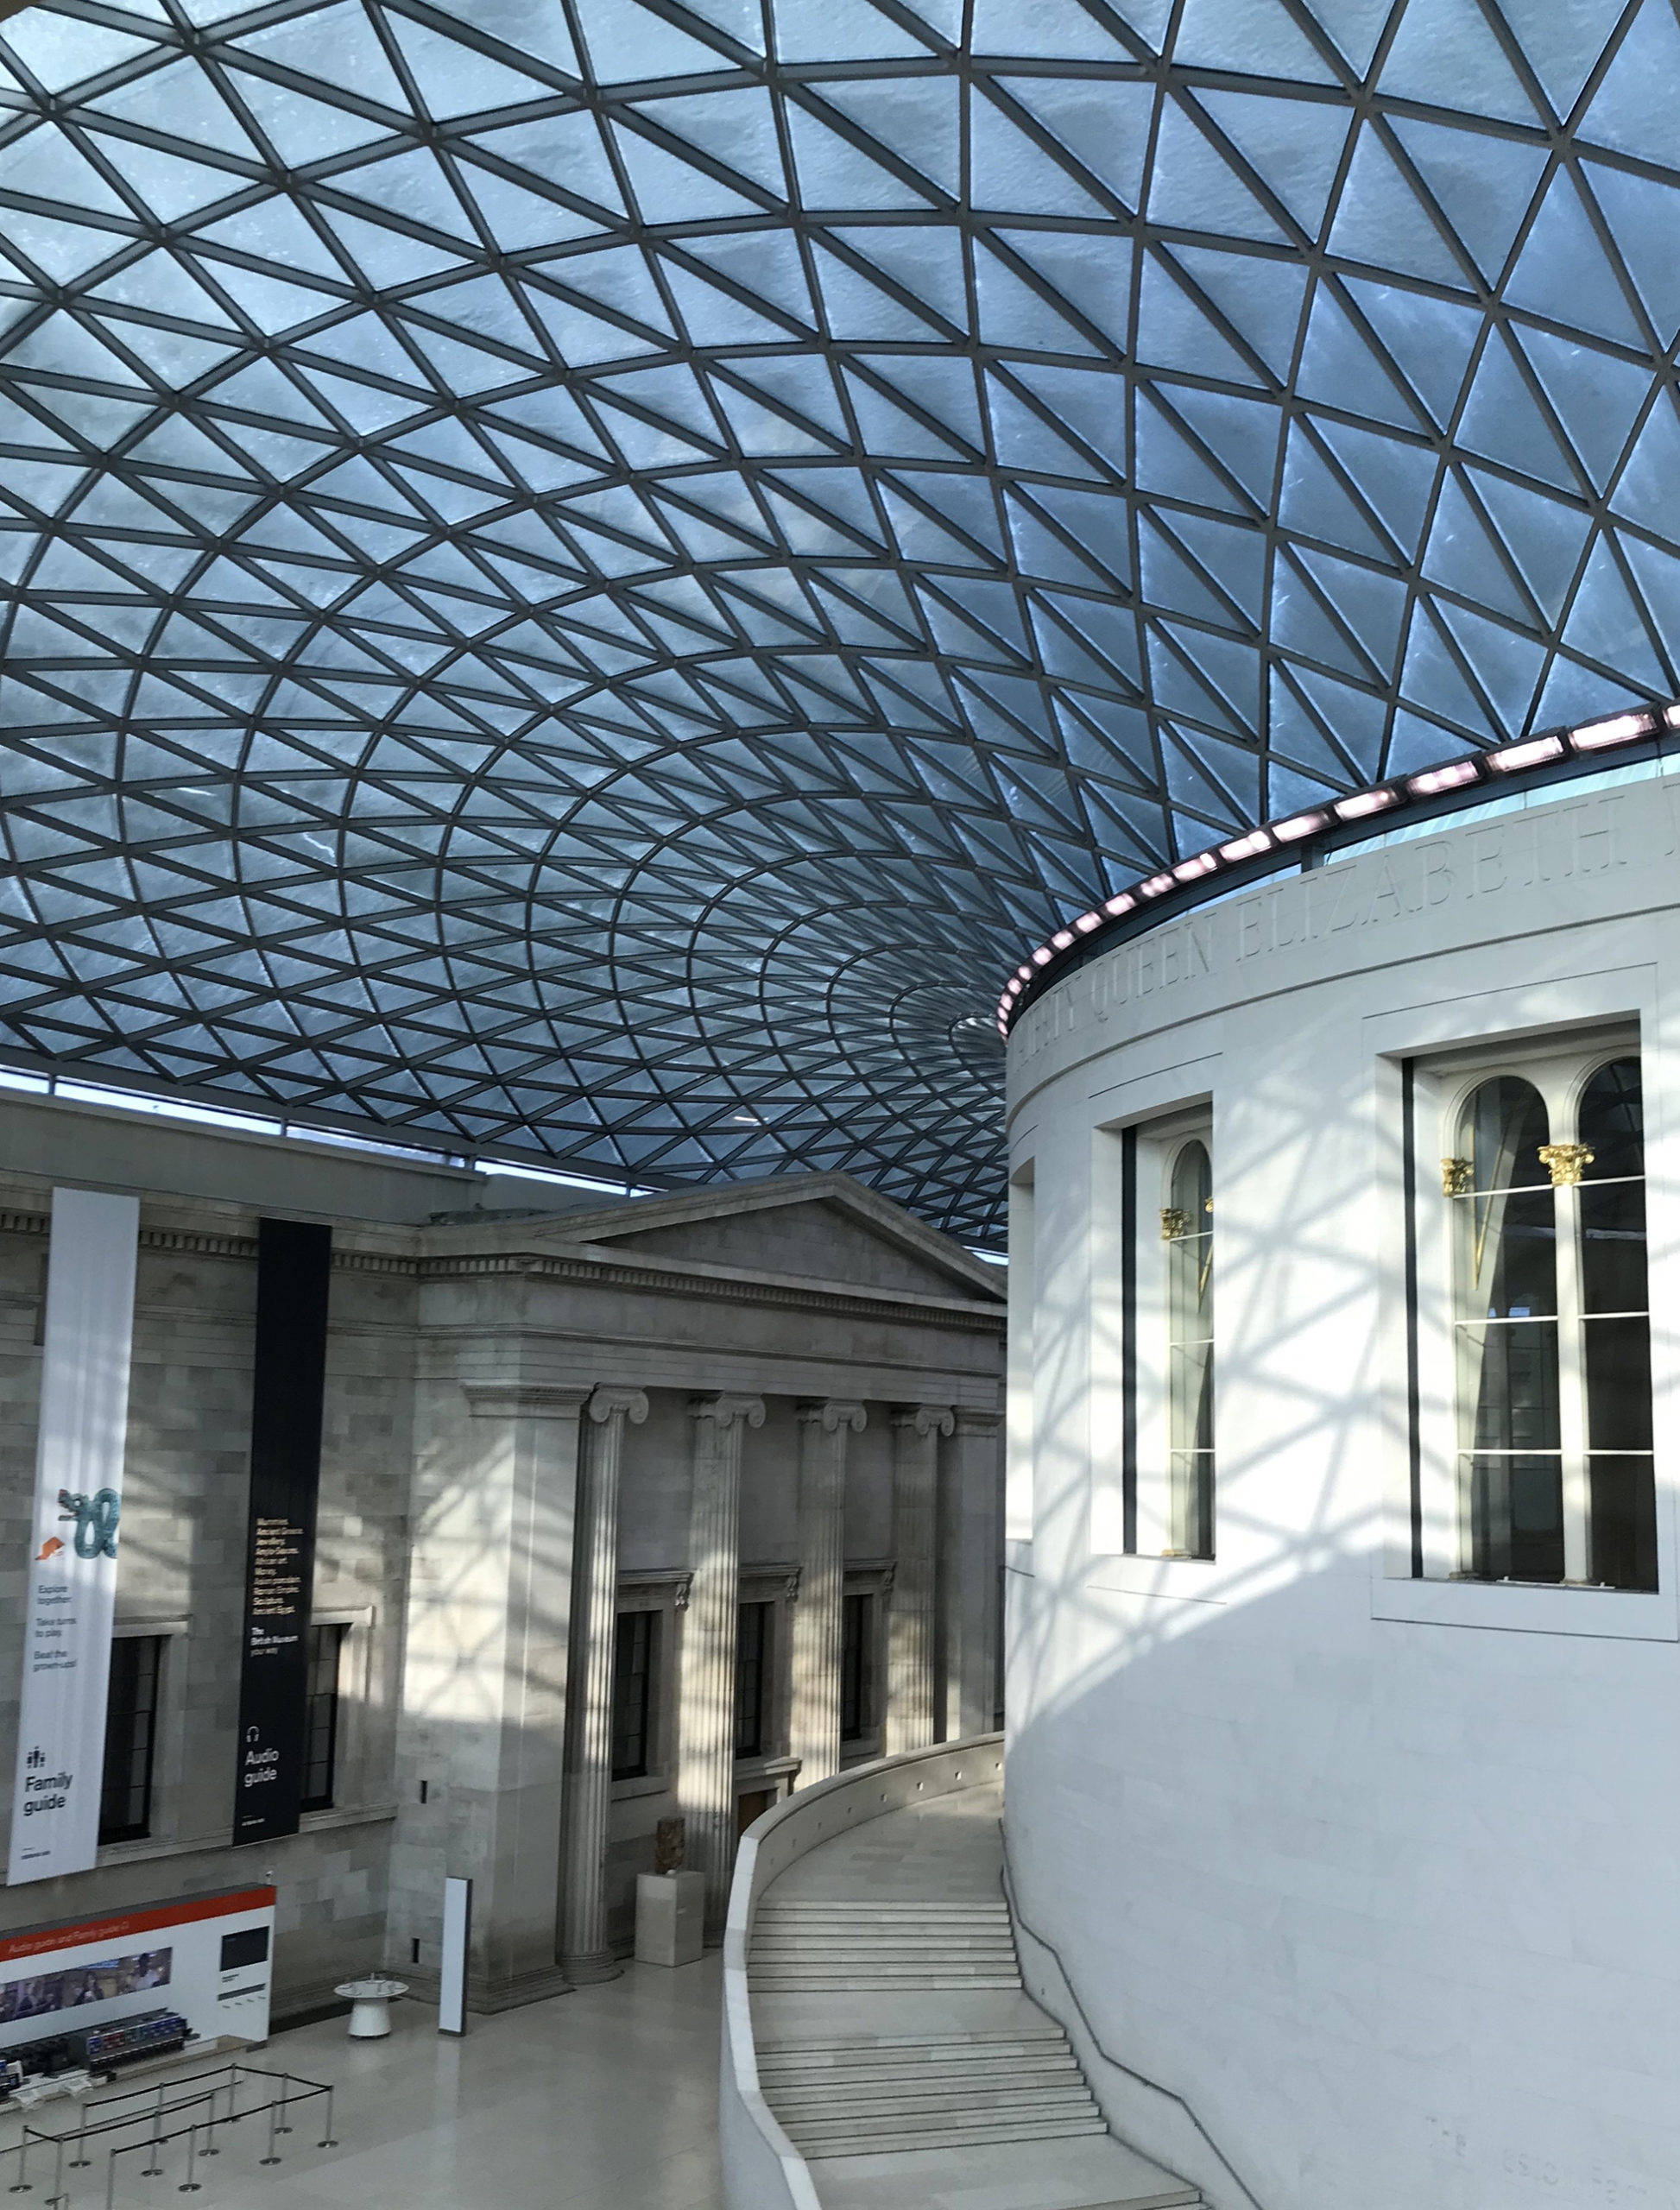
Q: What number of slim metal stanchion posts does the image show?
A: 12